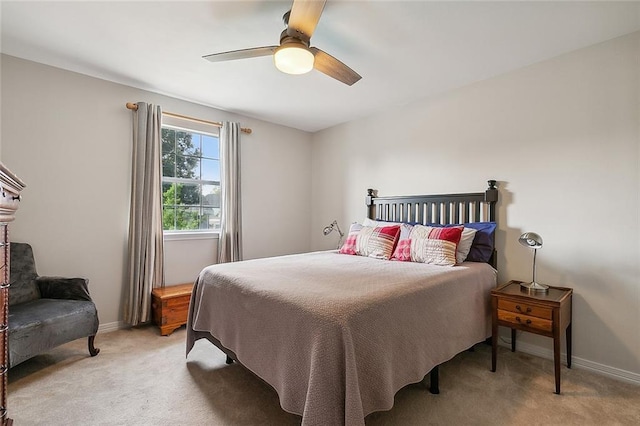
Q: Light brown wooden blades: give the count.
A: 3